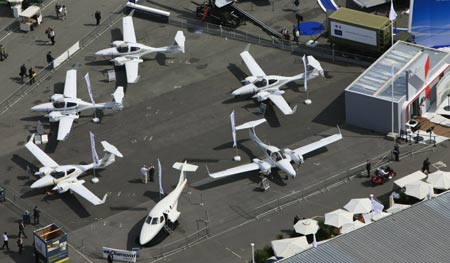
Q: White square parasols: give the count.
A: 2